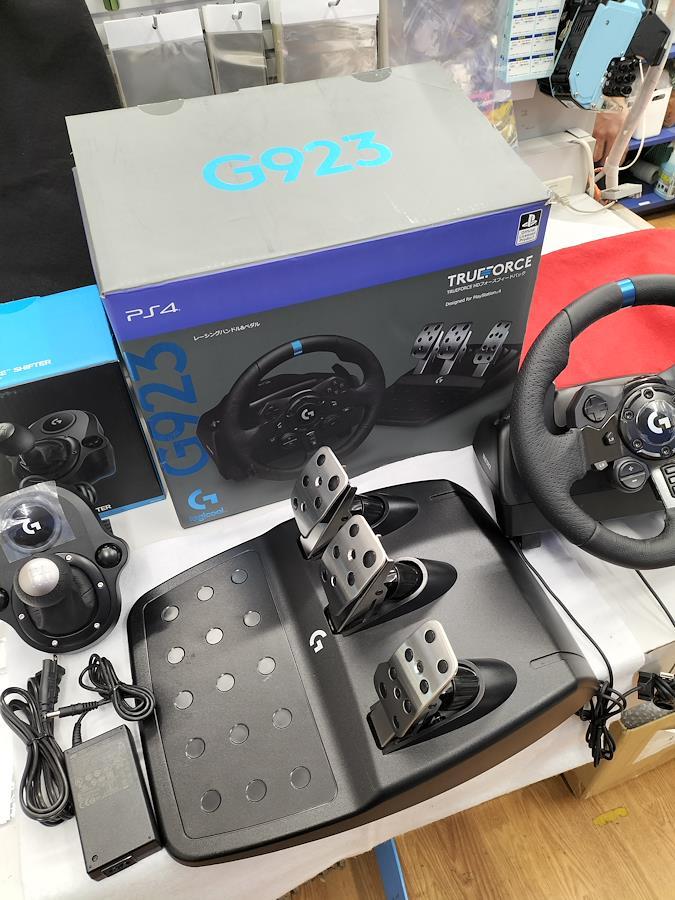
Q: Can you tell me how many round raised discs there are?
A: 15